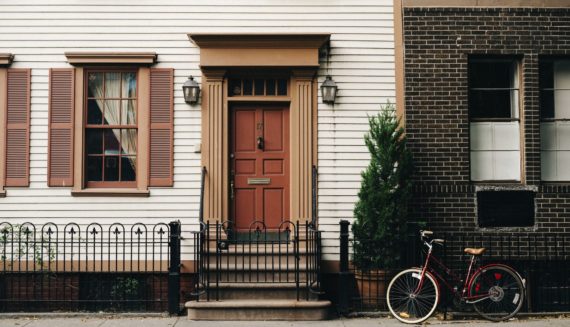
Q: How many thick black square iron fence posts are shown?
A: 2